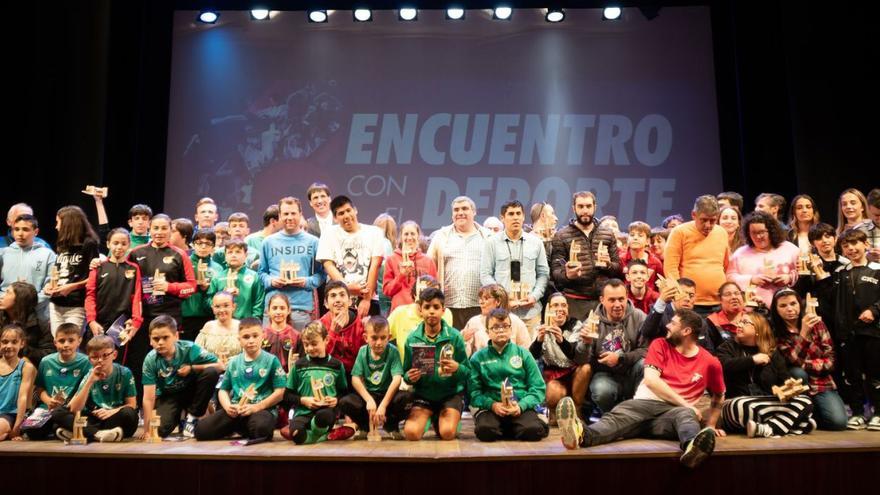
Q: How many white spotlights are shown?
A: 9